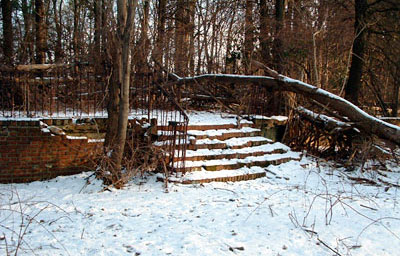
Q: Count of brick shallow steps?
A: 6